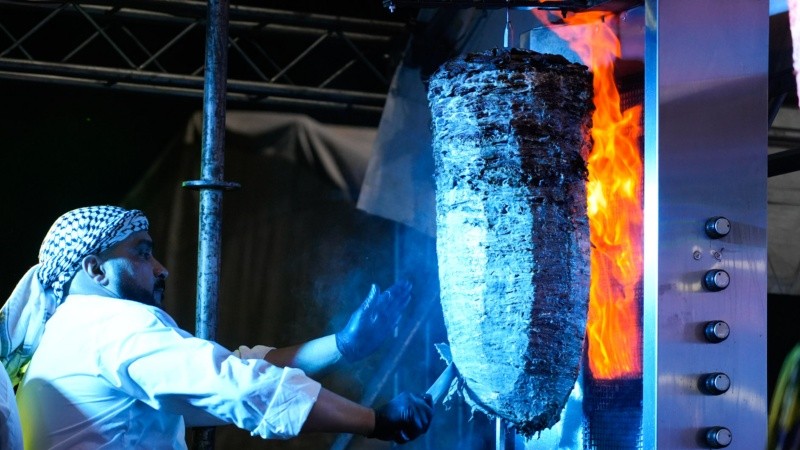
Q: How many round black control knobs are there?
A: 5